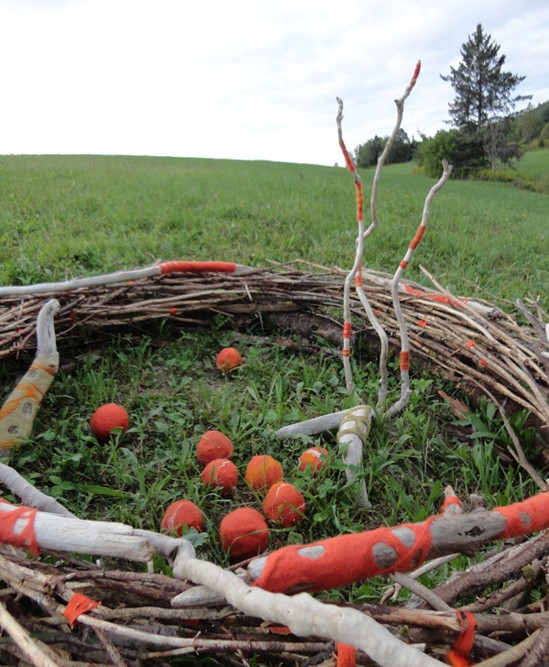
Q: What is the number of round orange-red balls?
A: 9